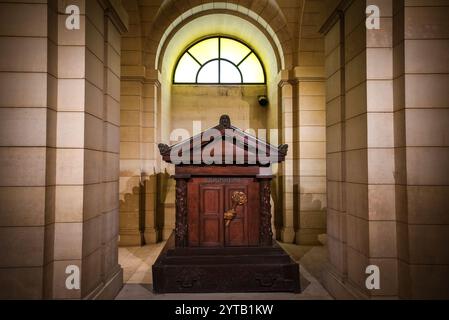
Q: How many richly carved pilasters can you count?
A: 2